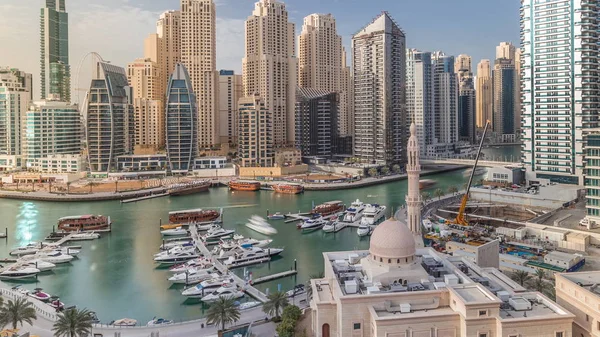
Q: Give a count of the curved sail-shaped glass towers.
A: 2